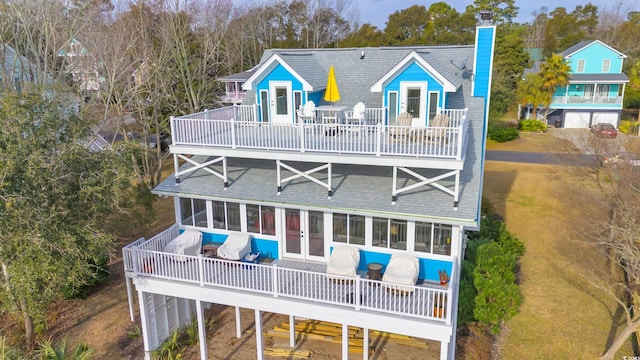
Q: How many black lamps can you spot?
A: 0